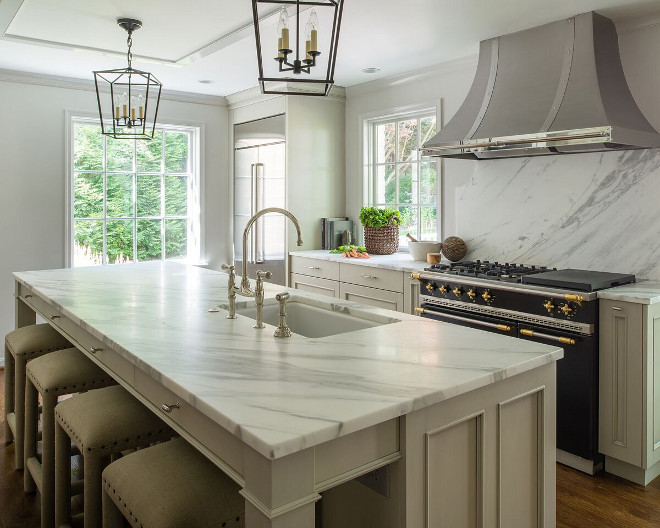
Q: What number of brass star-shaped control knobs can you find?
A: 7